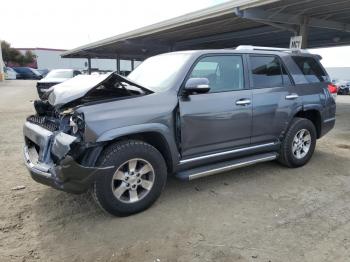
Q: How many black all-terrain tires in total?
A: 2